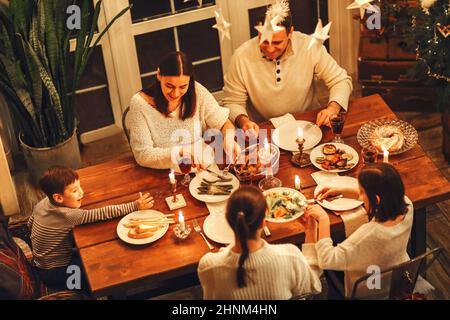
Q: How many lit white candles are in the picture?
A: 6